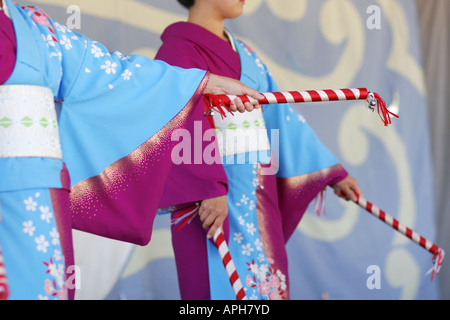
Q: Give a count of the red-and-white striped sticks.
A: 3